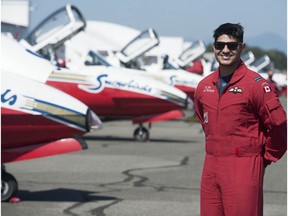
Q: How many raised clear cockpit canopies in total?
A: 5